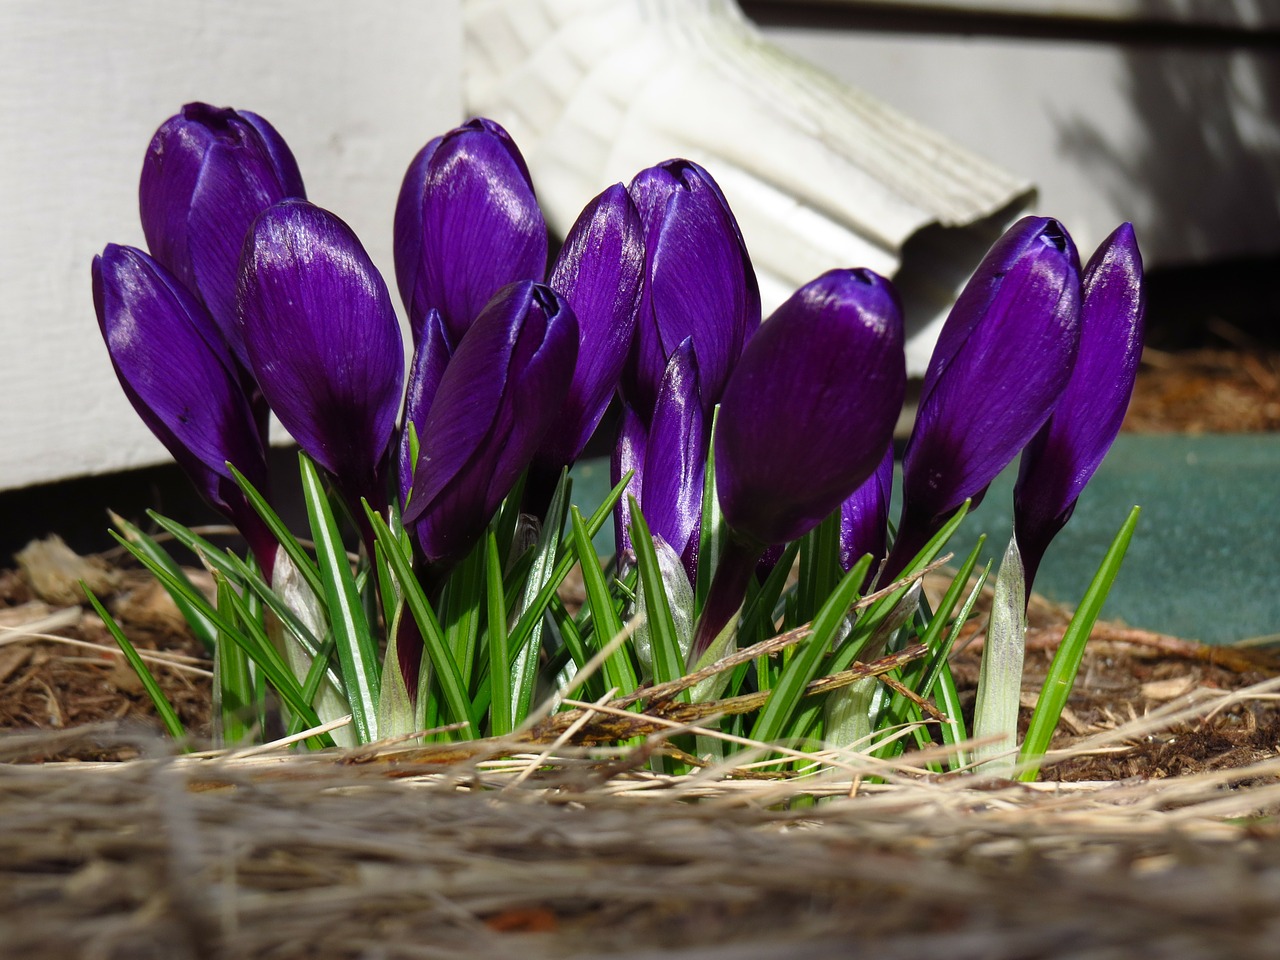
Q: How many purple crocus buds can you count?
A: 14